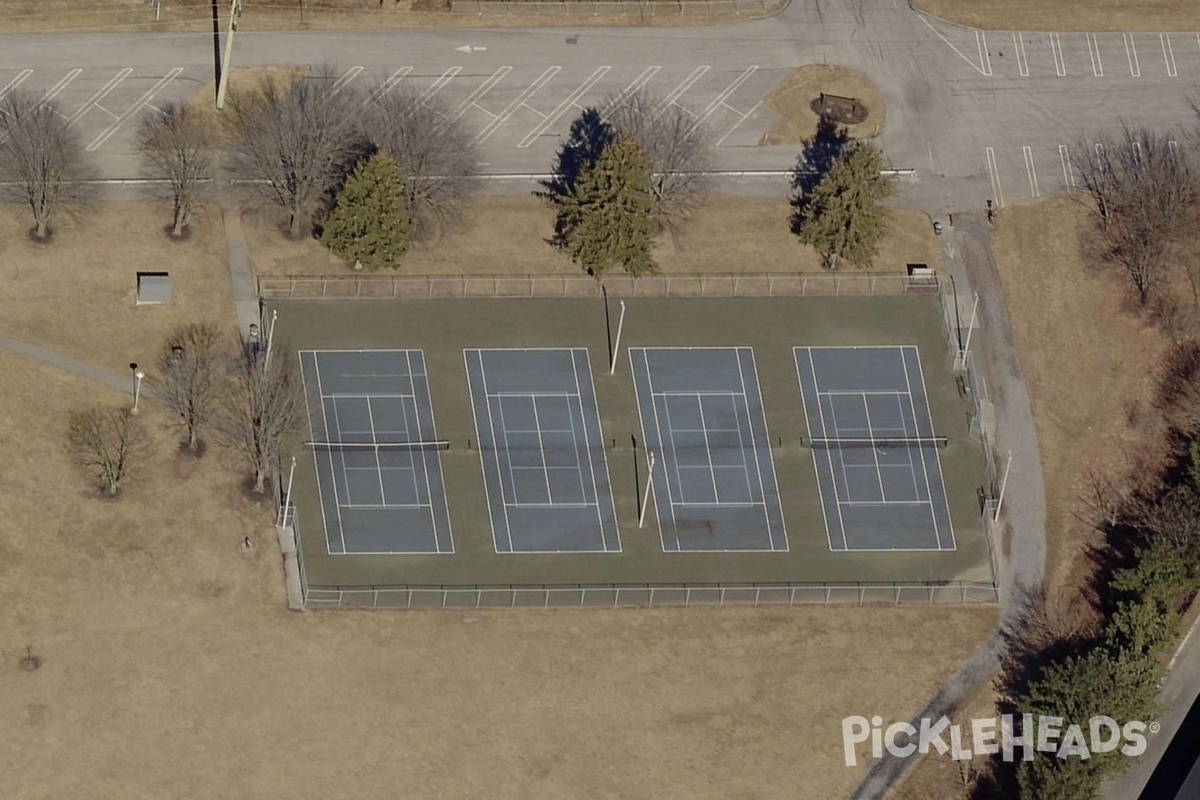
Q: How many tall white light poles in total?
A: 6